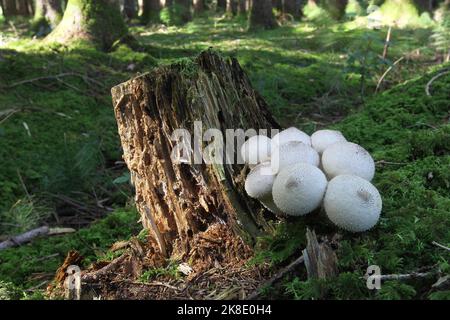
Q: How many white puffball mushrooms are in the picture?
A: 8